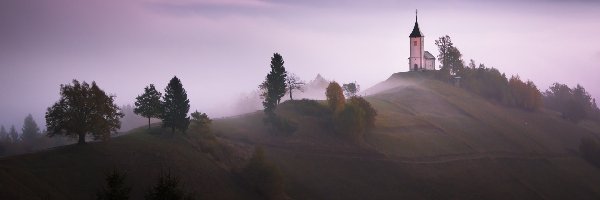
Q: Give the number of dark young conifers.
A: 2